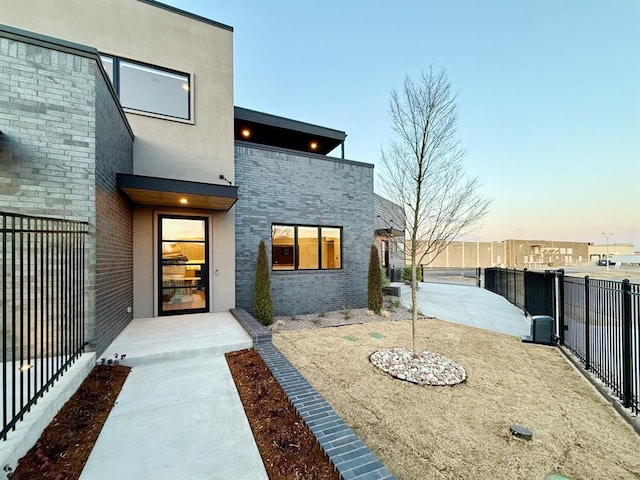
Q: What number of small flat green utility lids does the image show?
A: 3